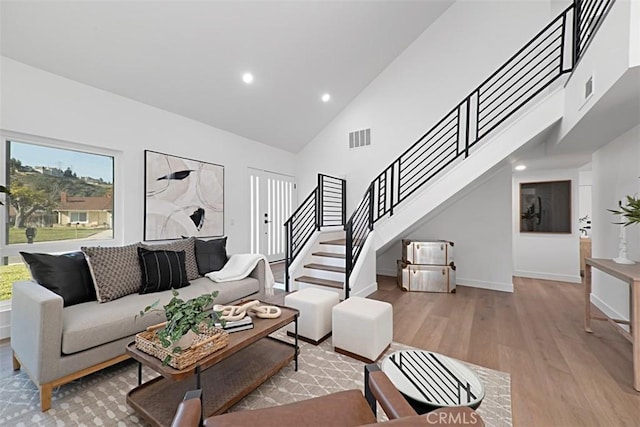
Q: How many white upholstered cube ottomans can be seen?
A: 2